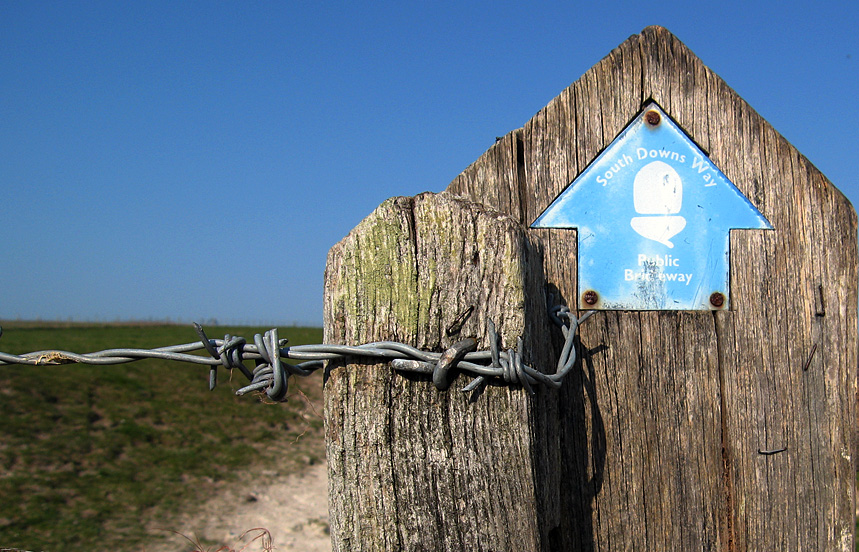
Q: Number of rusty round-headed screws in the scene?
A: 3